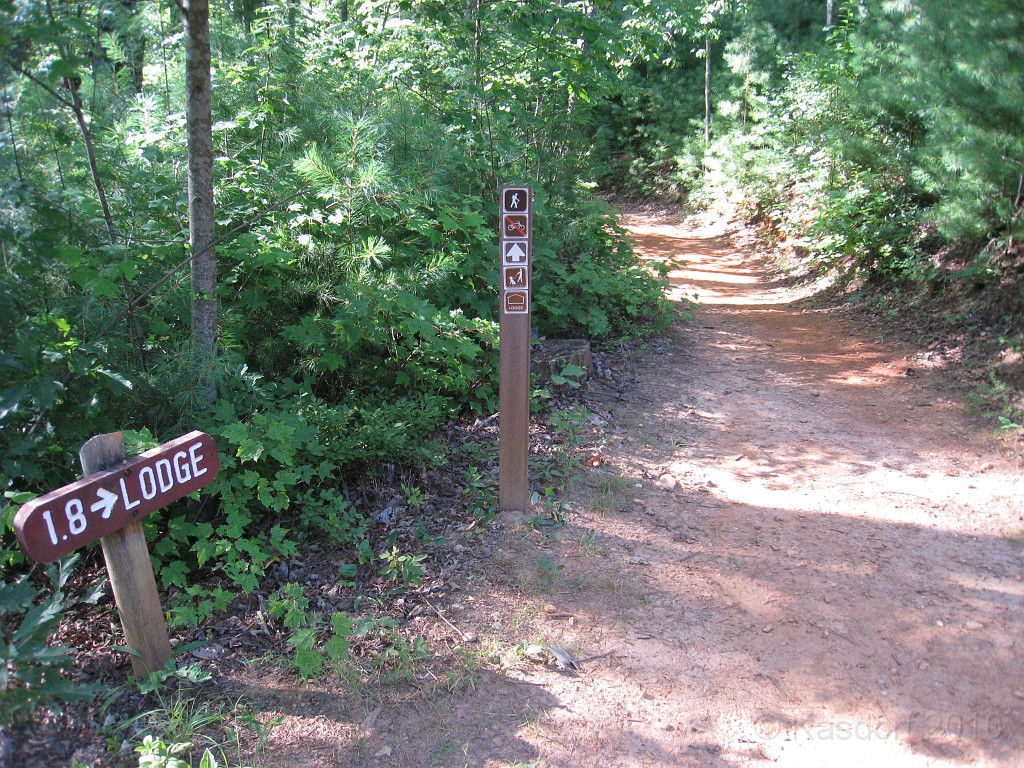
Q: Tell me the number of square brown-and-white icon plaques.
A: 5